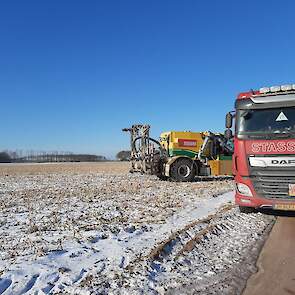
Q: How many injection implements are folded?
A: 1